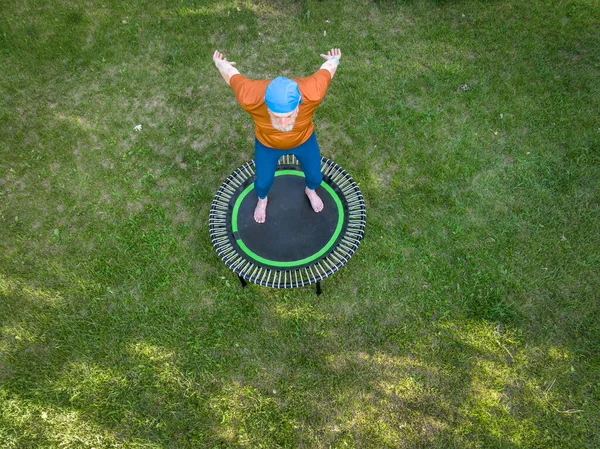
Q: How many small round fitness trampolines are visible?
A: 1